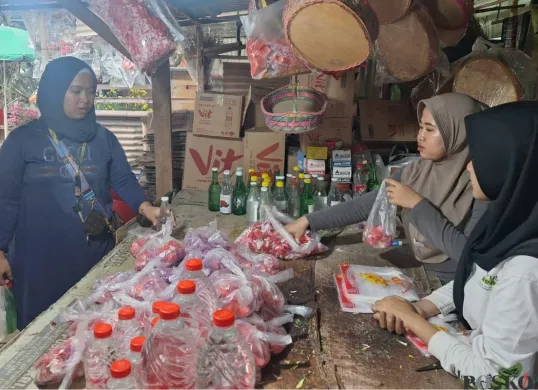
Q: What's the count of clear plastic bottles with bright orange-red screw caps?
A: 10